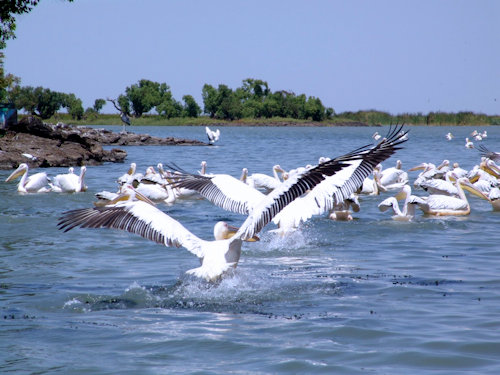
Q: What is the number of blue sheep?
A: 0